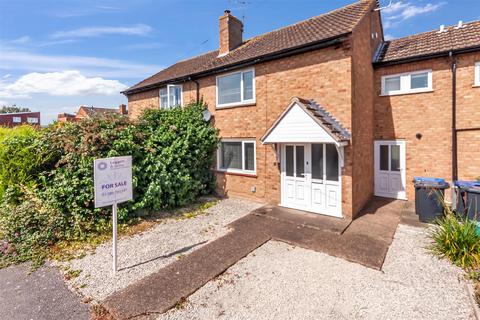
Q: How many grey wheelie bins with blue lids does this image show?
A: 2